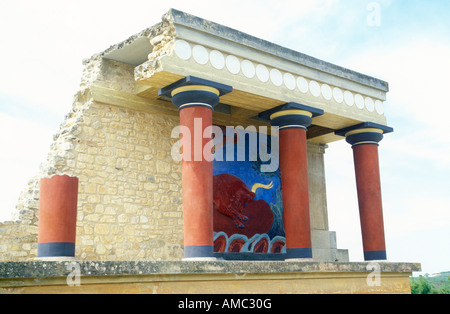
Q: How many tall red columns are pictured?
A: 3